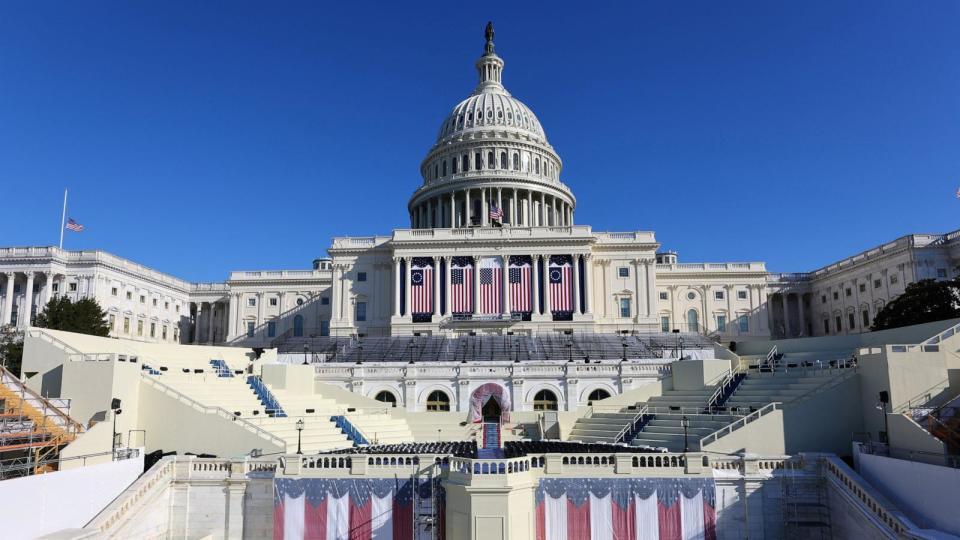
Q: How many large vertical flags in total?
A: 5